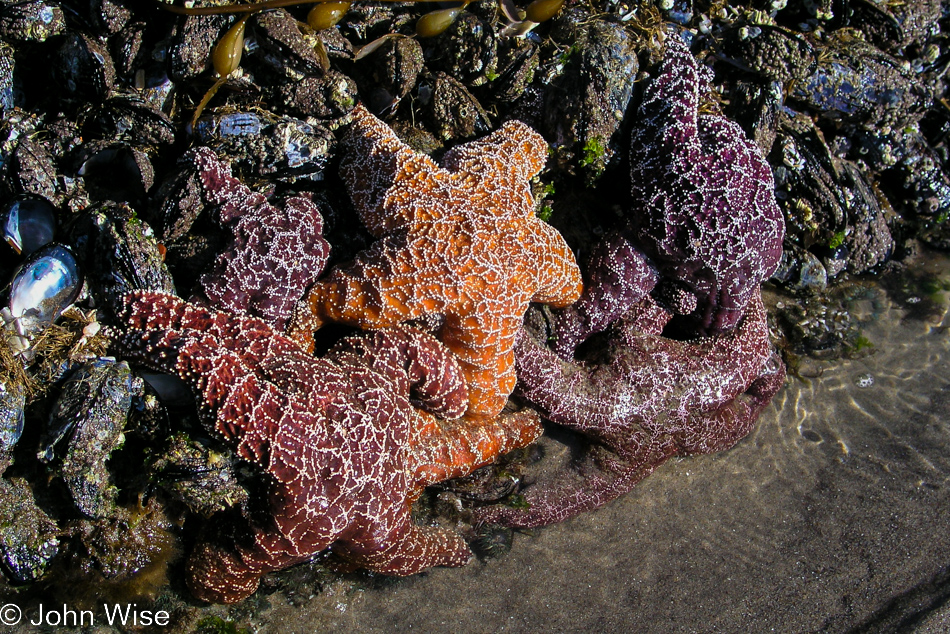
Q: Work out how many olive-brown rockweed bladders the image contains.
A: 4